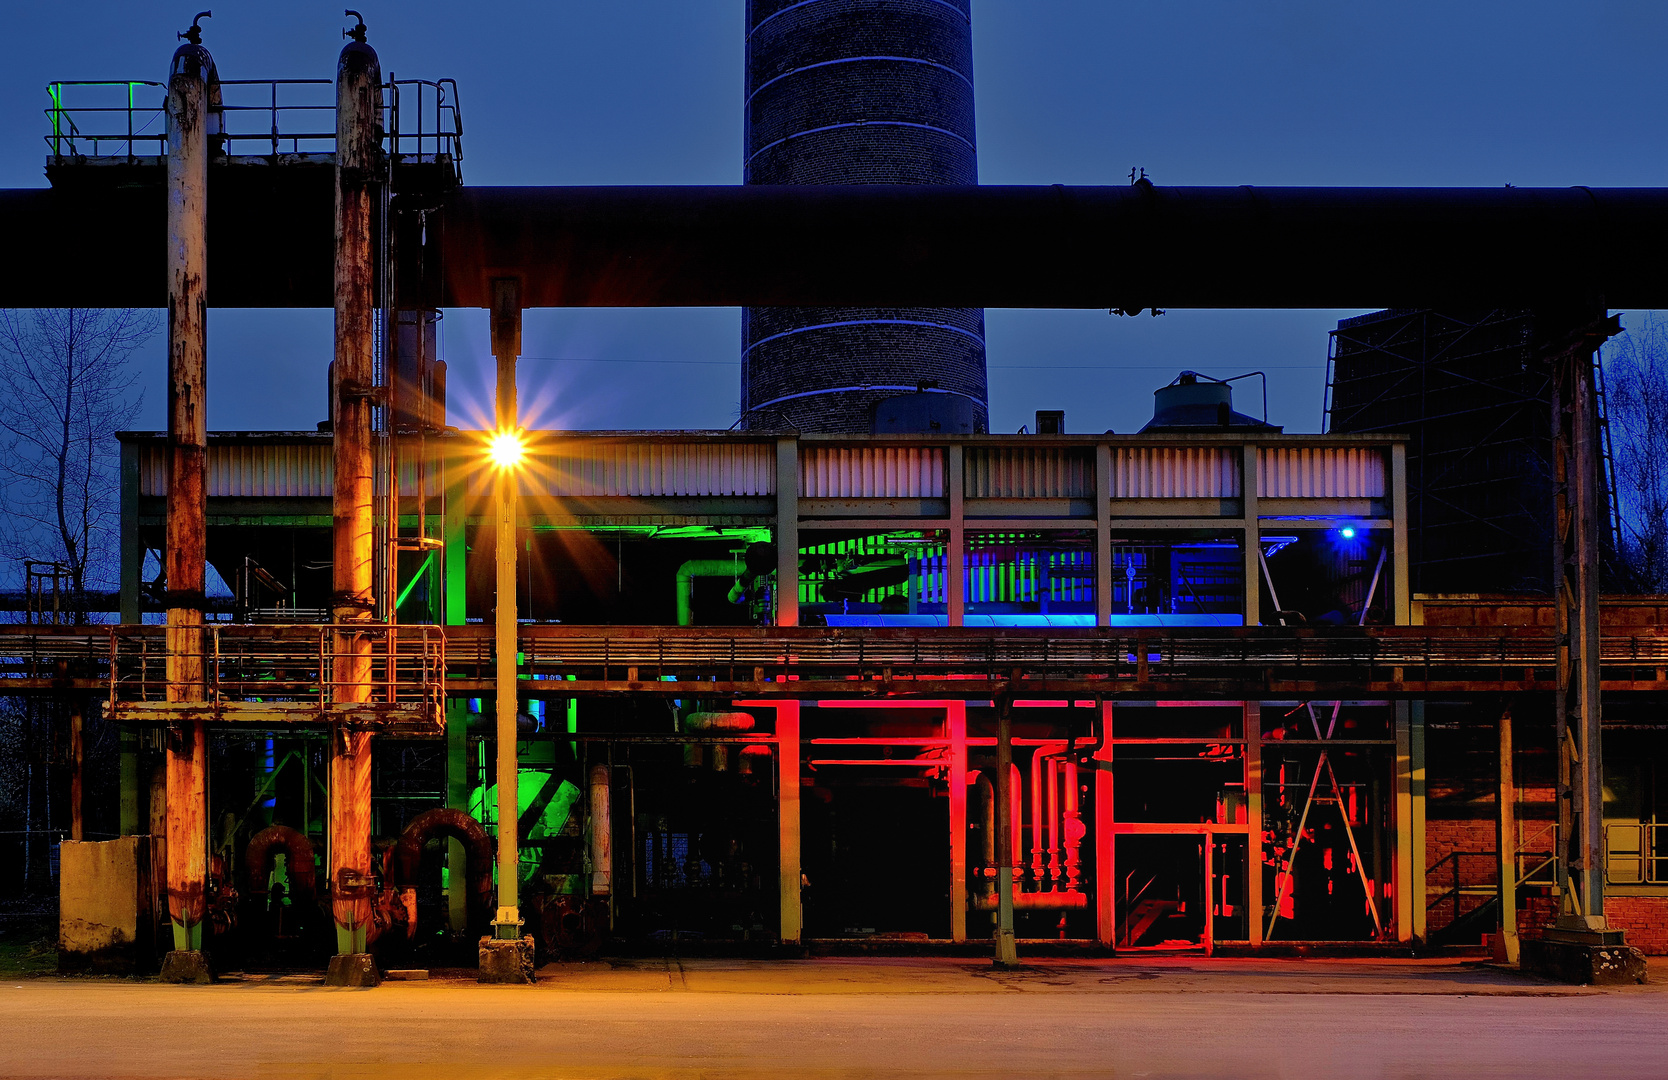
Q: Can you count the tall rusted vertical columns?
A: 2